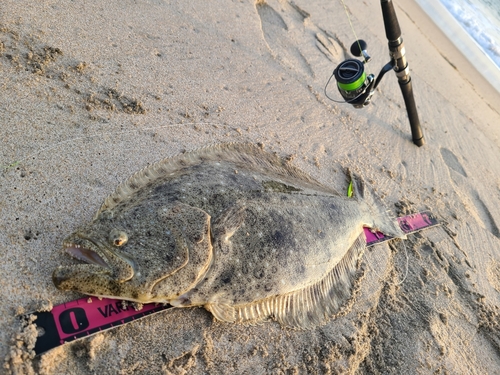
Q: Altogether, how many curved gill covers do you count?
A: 1